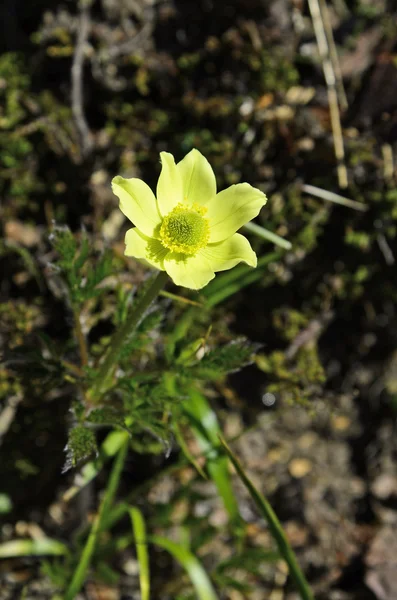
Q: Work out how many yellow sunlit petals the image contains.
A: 7